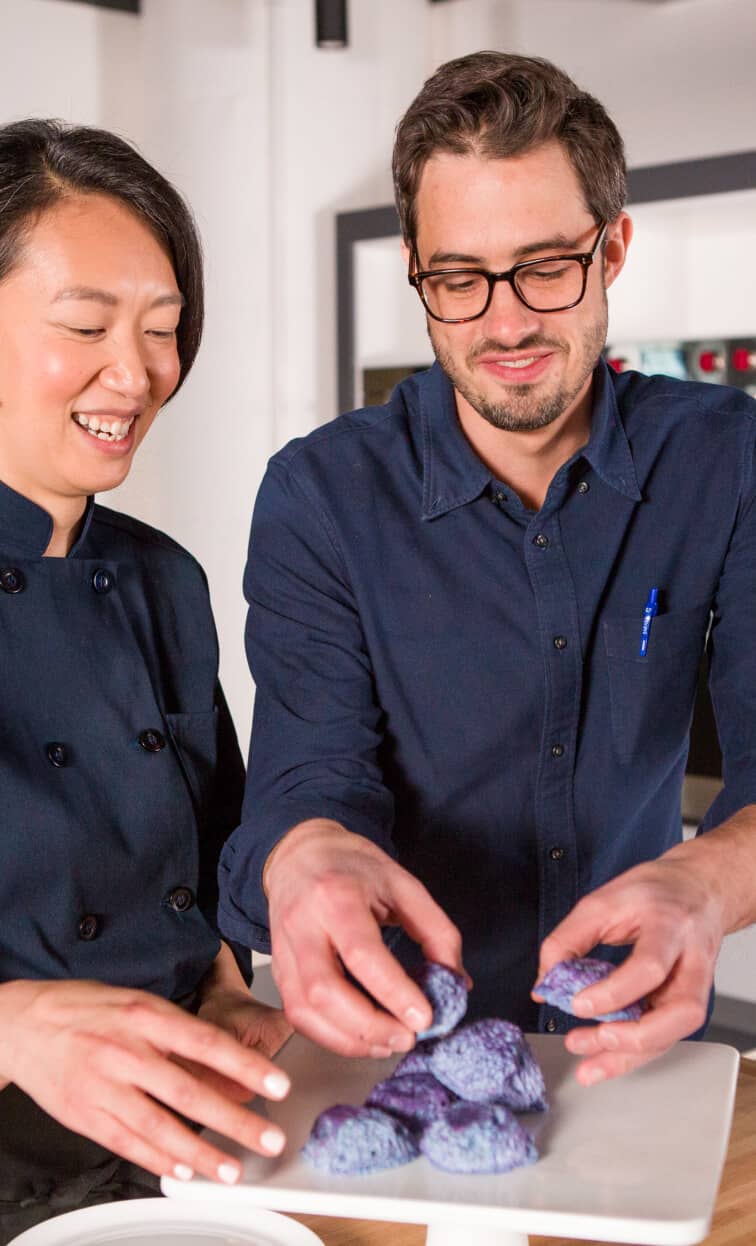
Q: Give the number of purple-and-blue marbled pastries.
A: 7